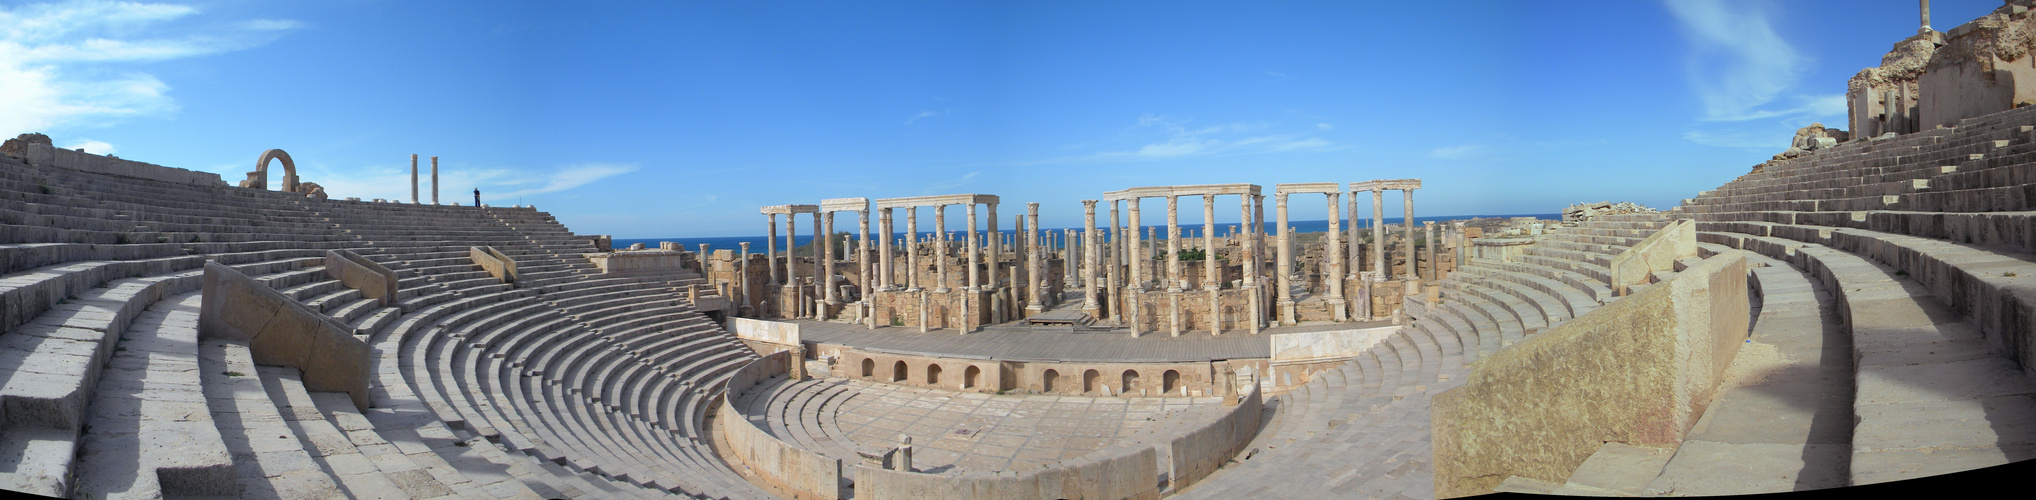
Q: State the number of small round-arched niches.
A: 8